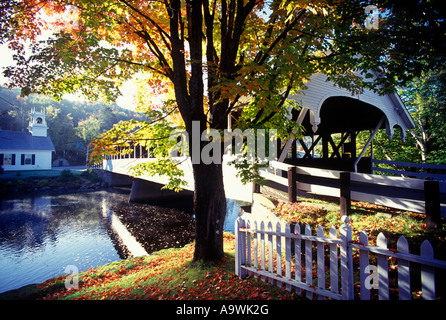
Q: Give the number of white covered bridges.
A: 1